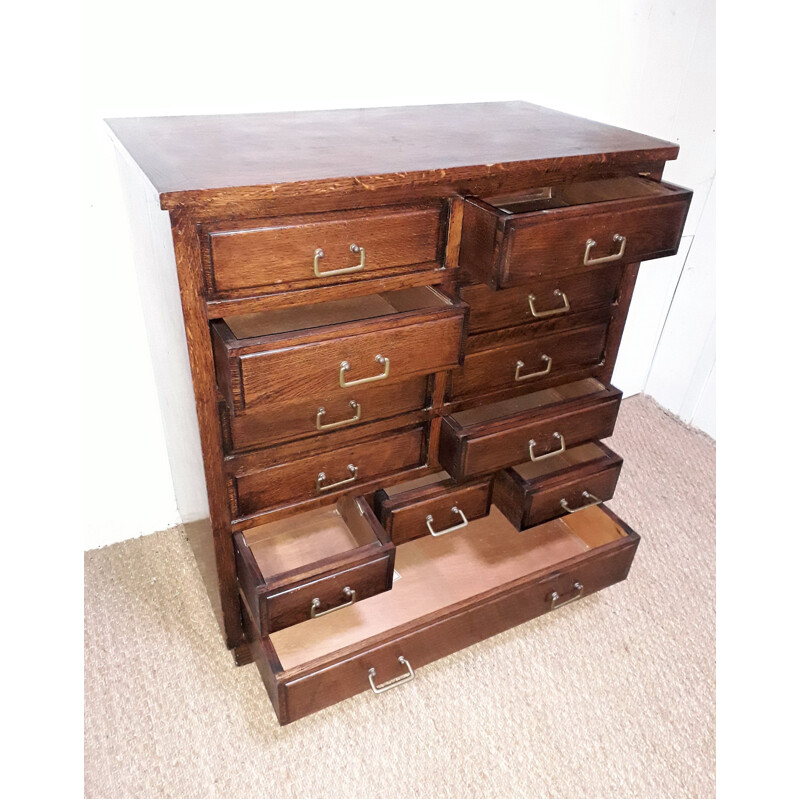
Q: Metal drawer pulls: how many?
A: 13